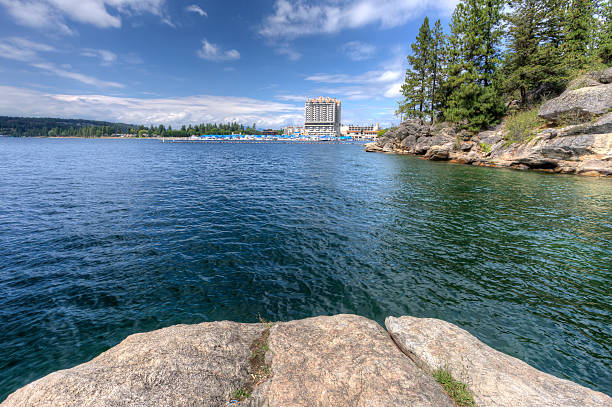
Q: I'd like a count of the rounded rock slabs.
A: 3